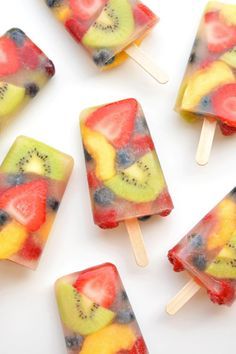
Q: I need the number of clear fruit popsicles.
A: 7